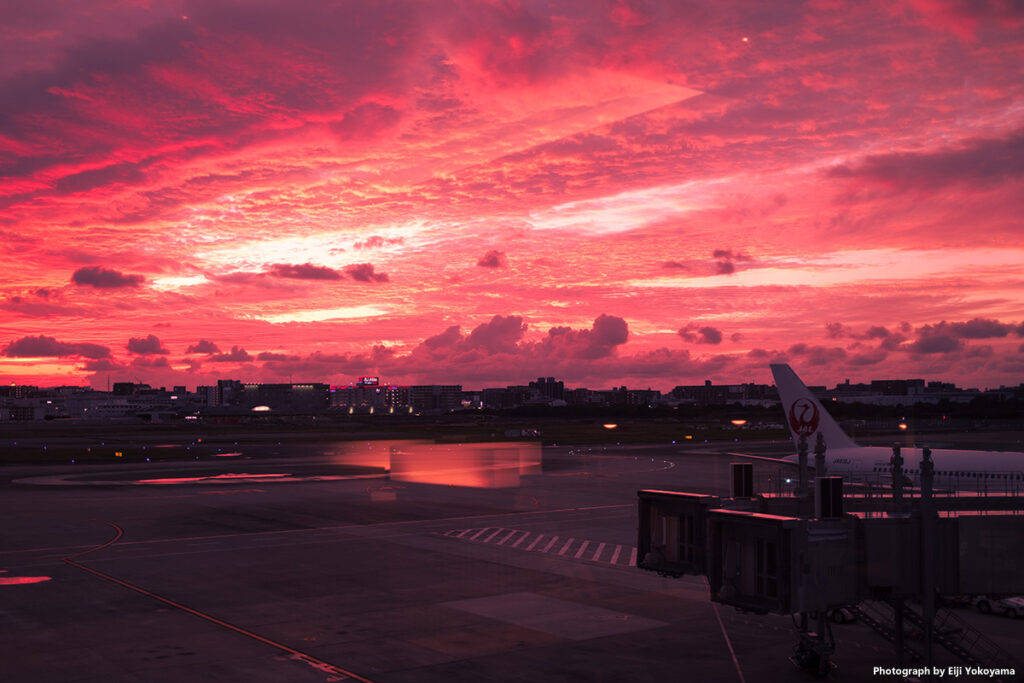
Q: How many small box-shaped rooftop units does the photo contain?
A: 2